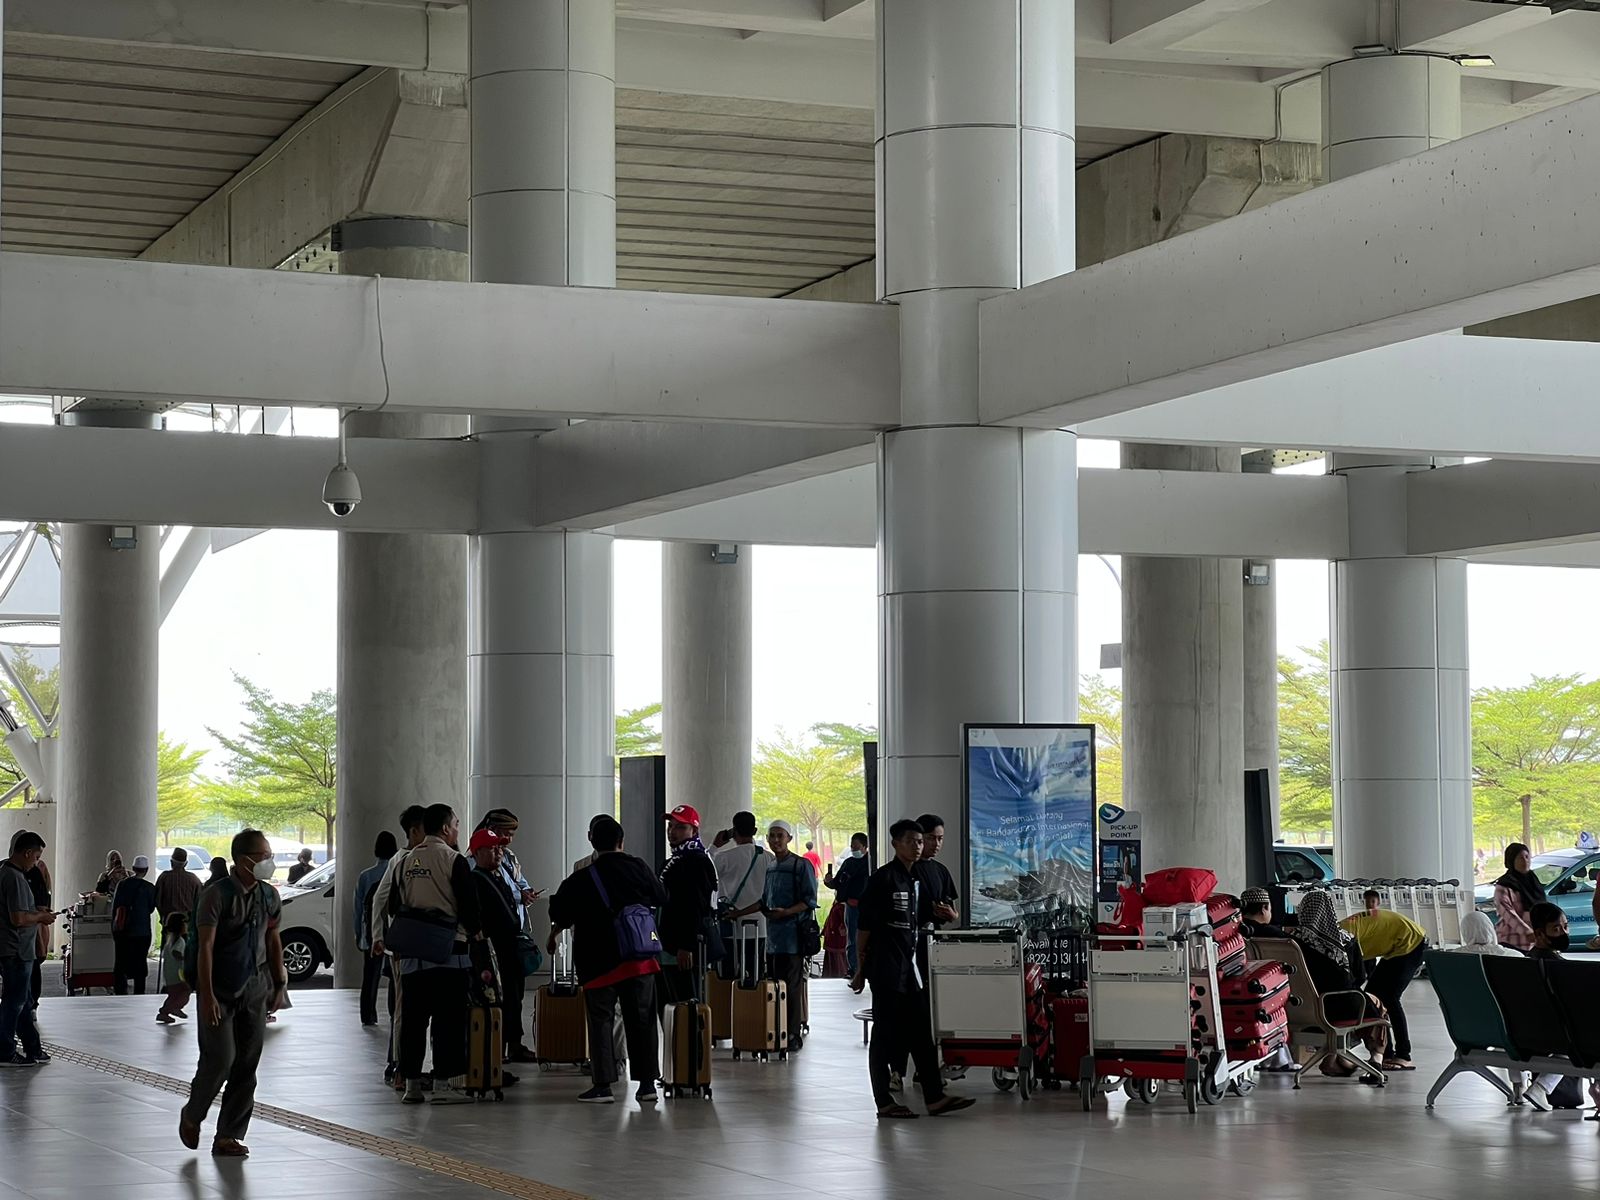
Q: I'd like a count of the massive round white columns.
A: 3